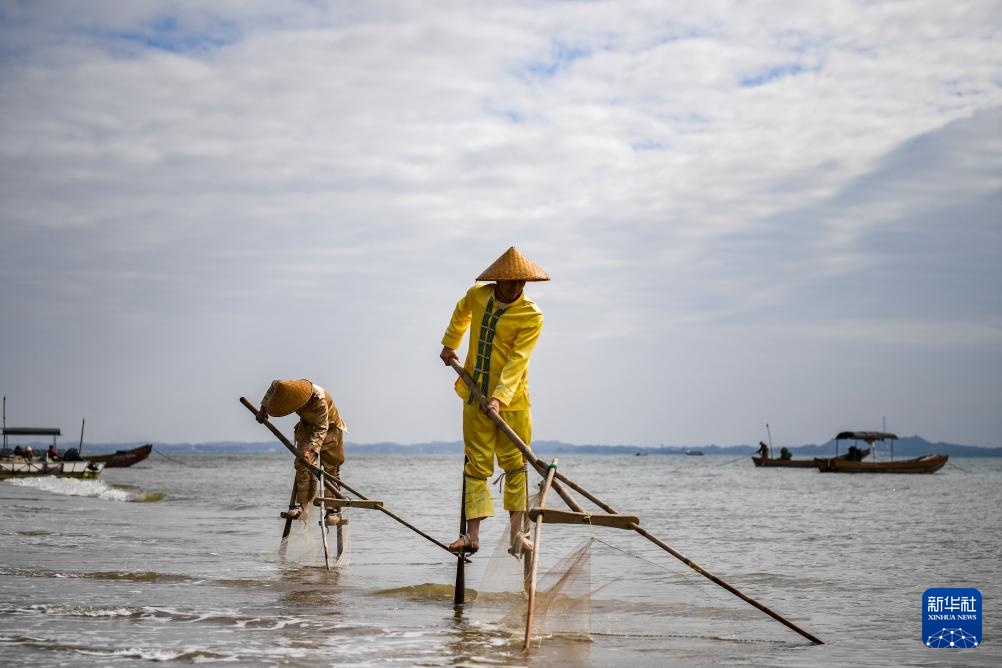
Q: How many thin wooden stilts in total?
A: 4